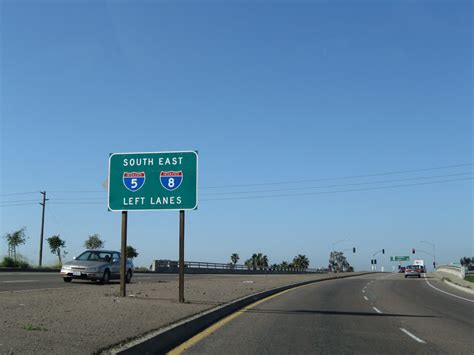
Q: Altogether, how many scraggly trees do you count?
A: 4